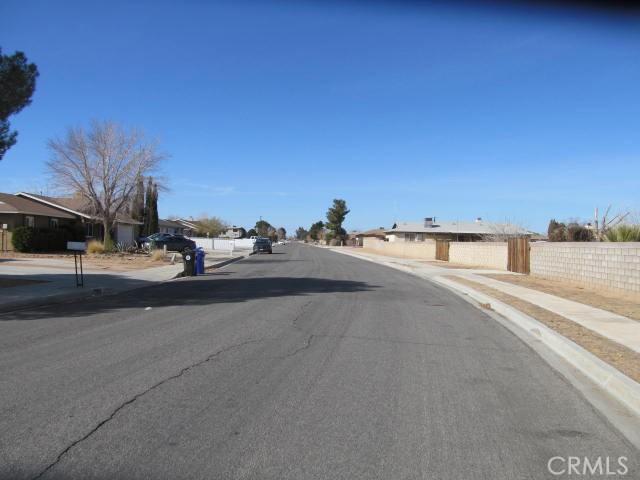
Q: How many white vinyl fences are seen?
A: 1